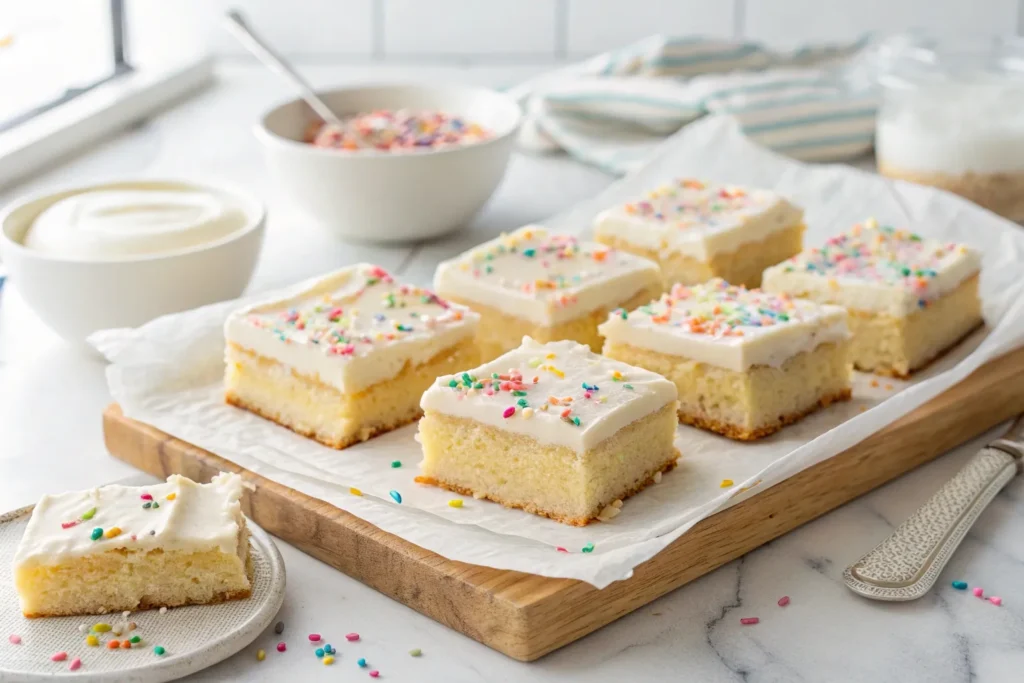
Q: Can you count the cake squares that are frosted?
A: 7